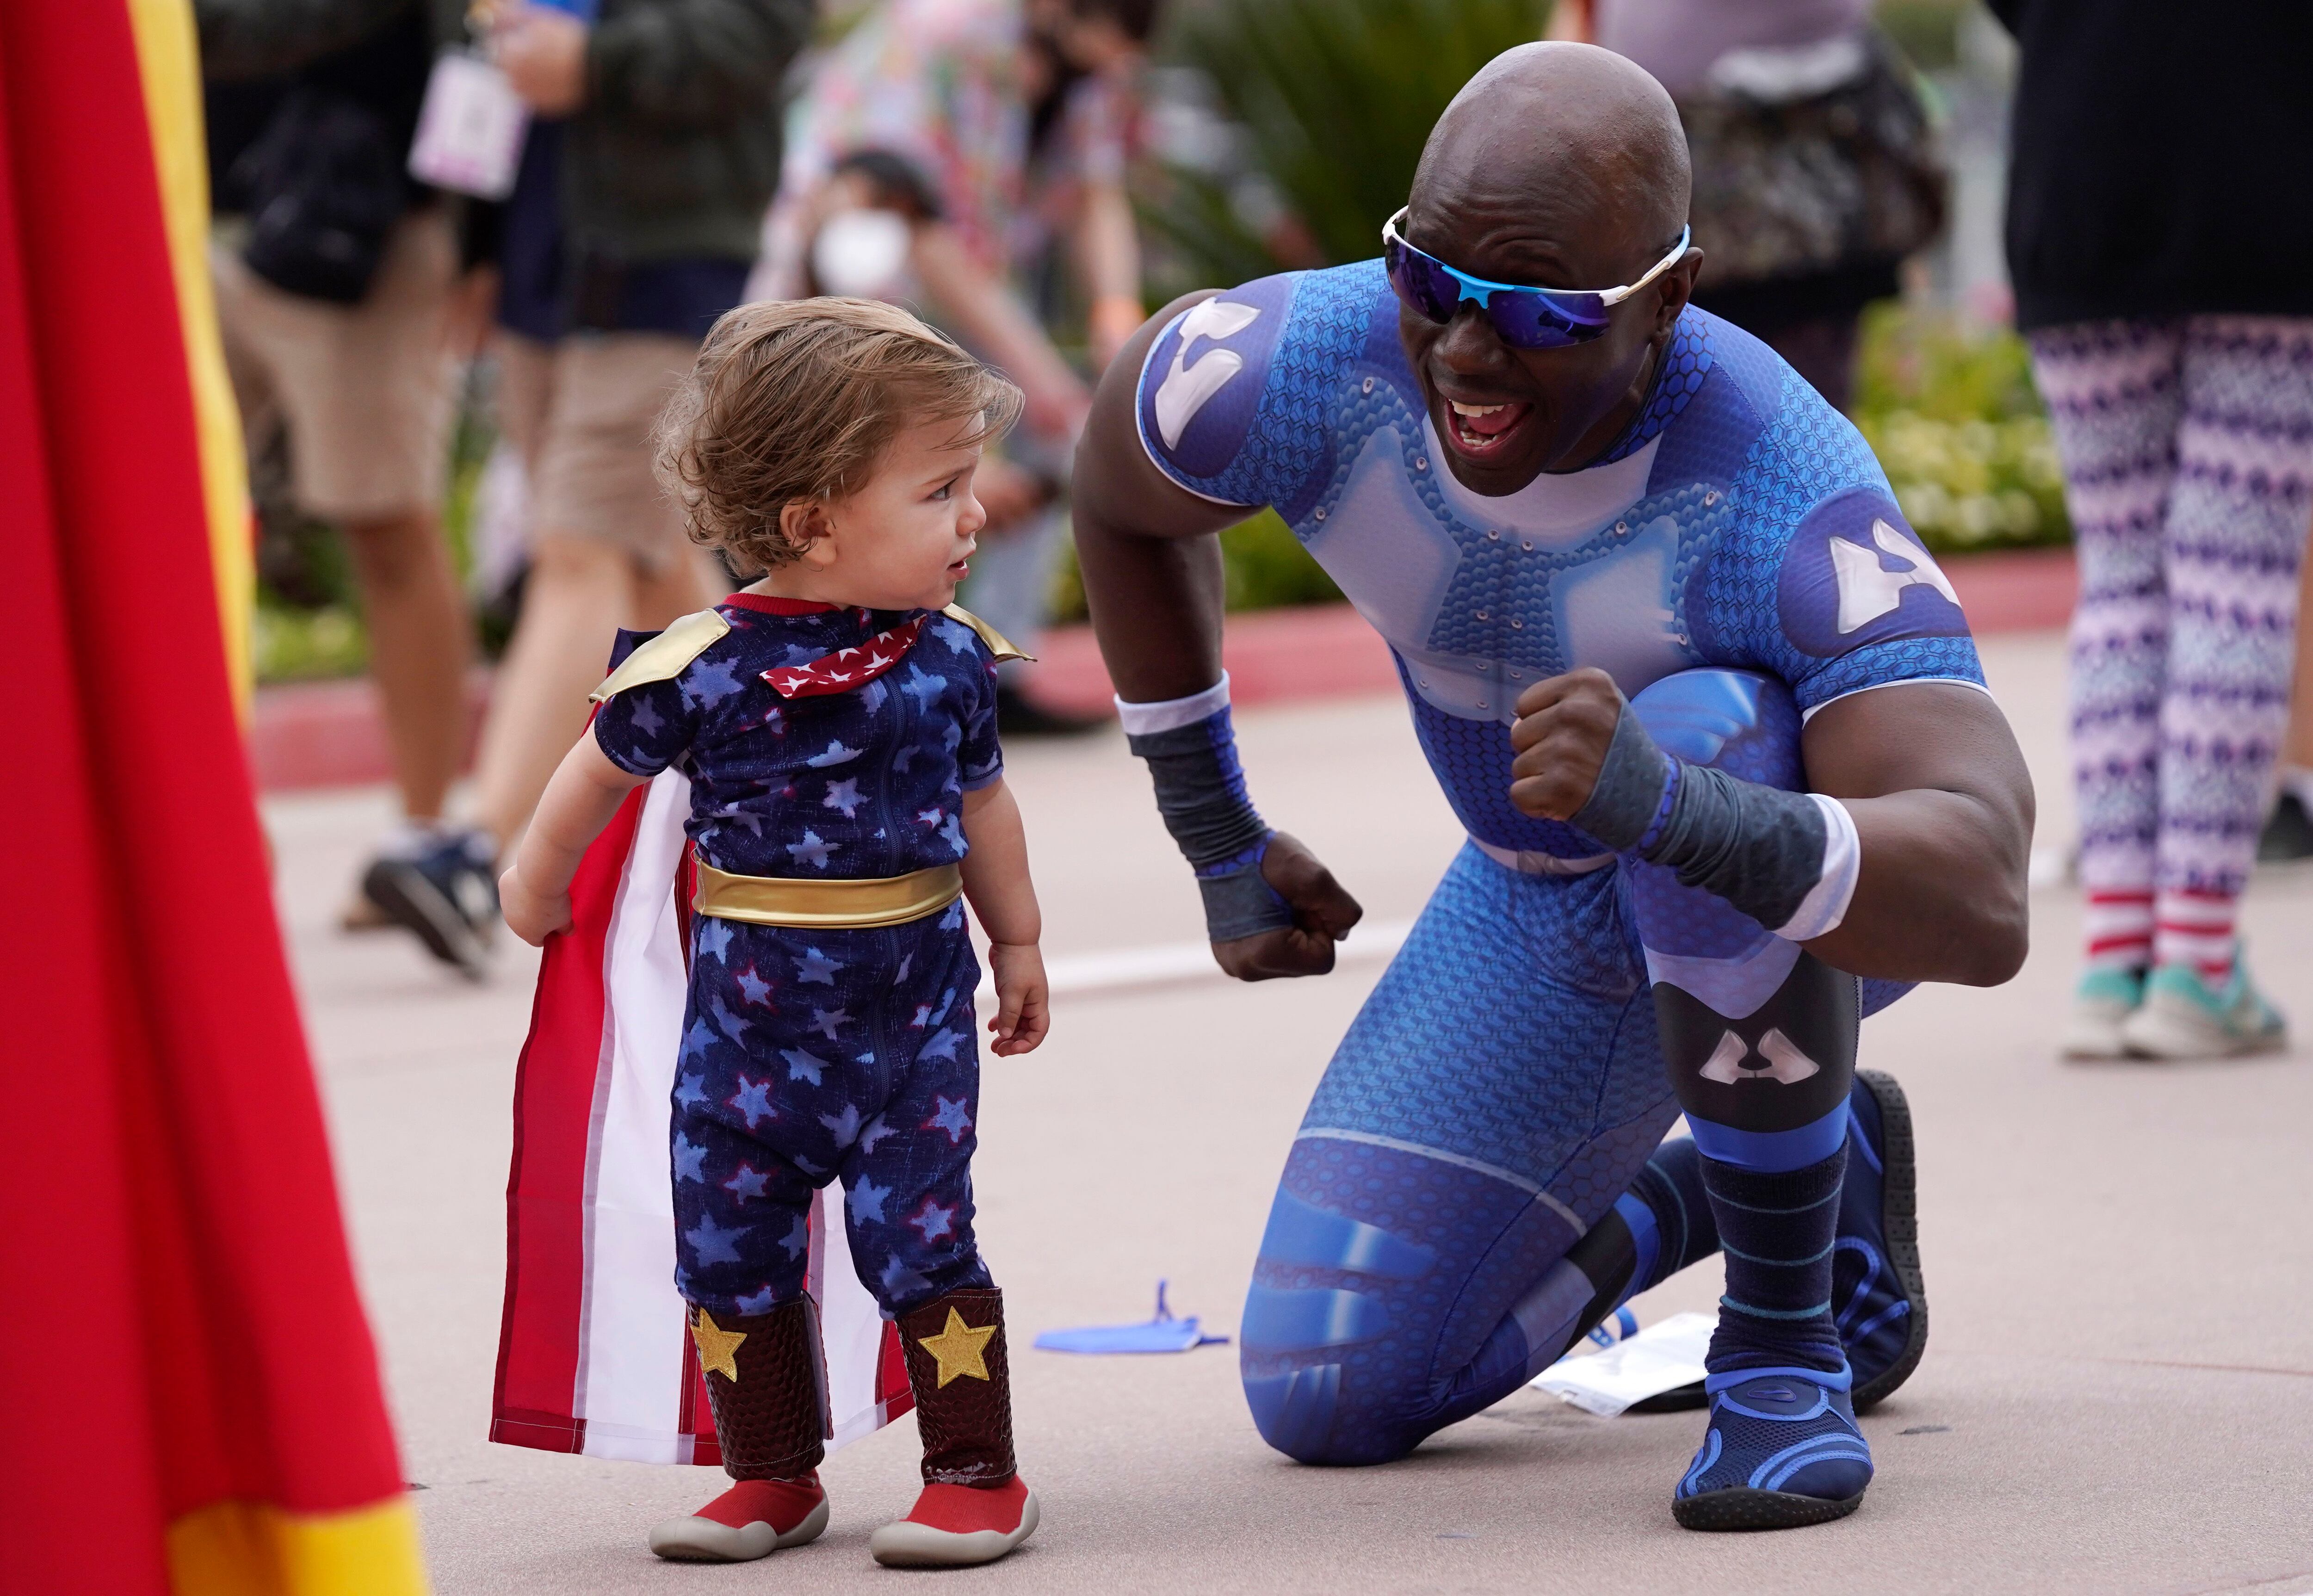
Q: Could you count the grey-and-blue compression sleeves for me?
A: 2